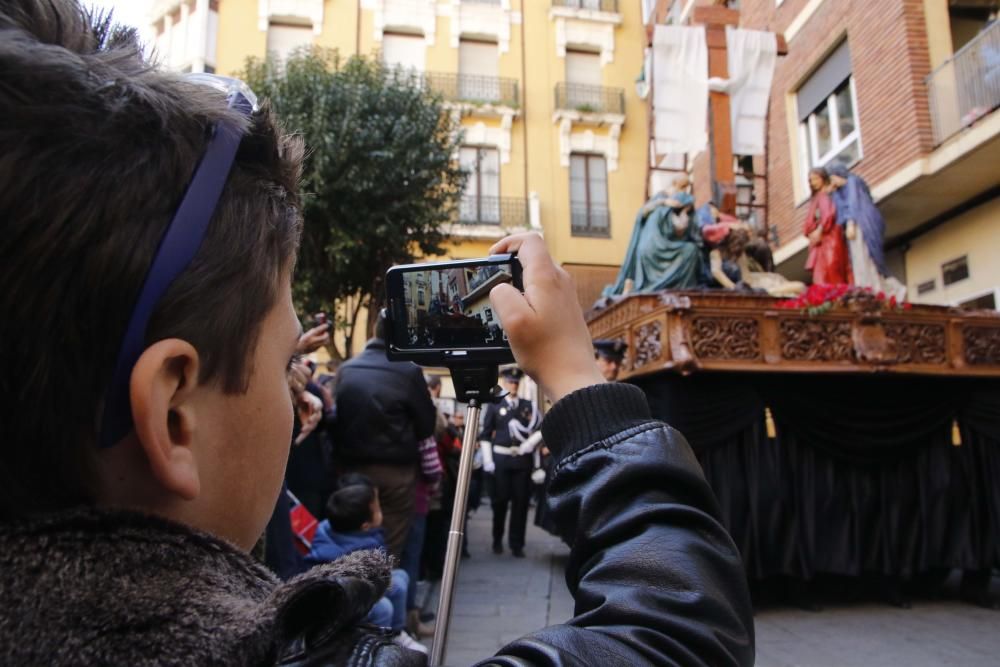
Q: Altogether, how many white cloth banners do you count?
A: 2